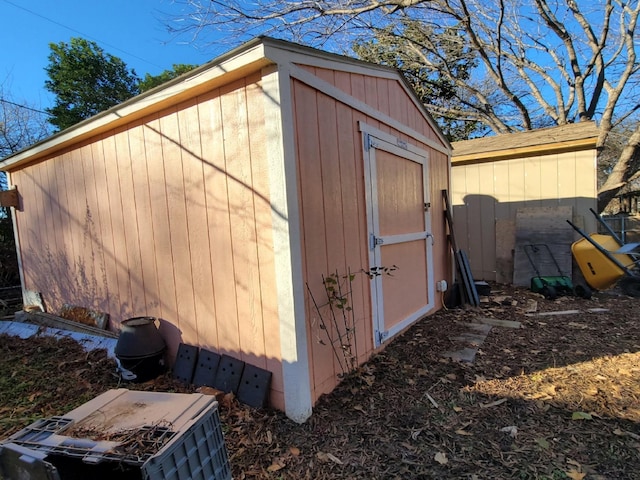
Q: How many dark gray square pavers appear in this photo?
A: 4